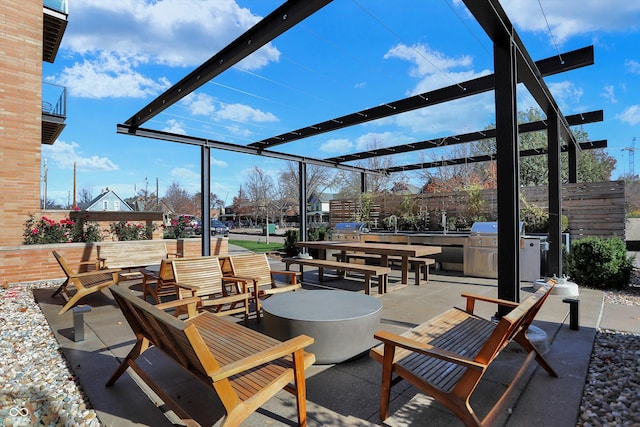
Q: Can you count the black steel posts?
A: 6